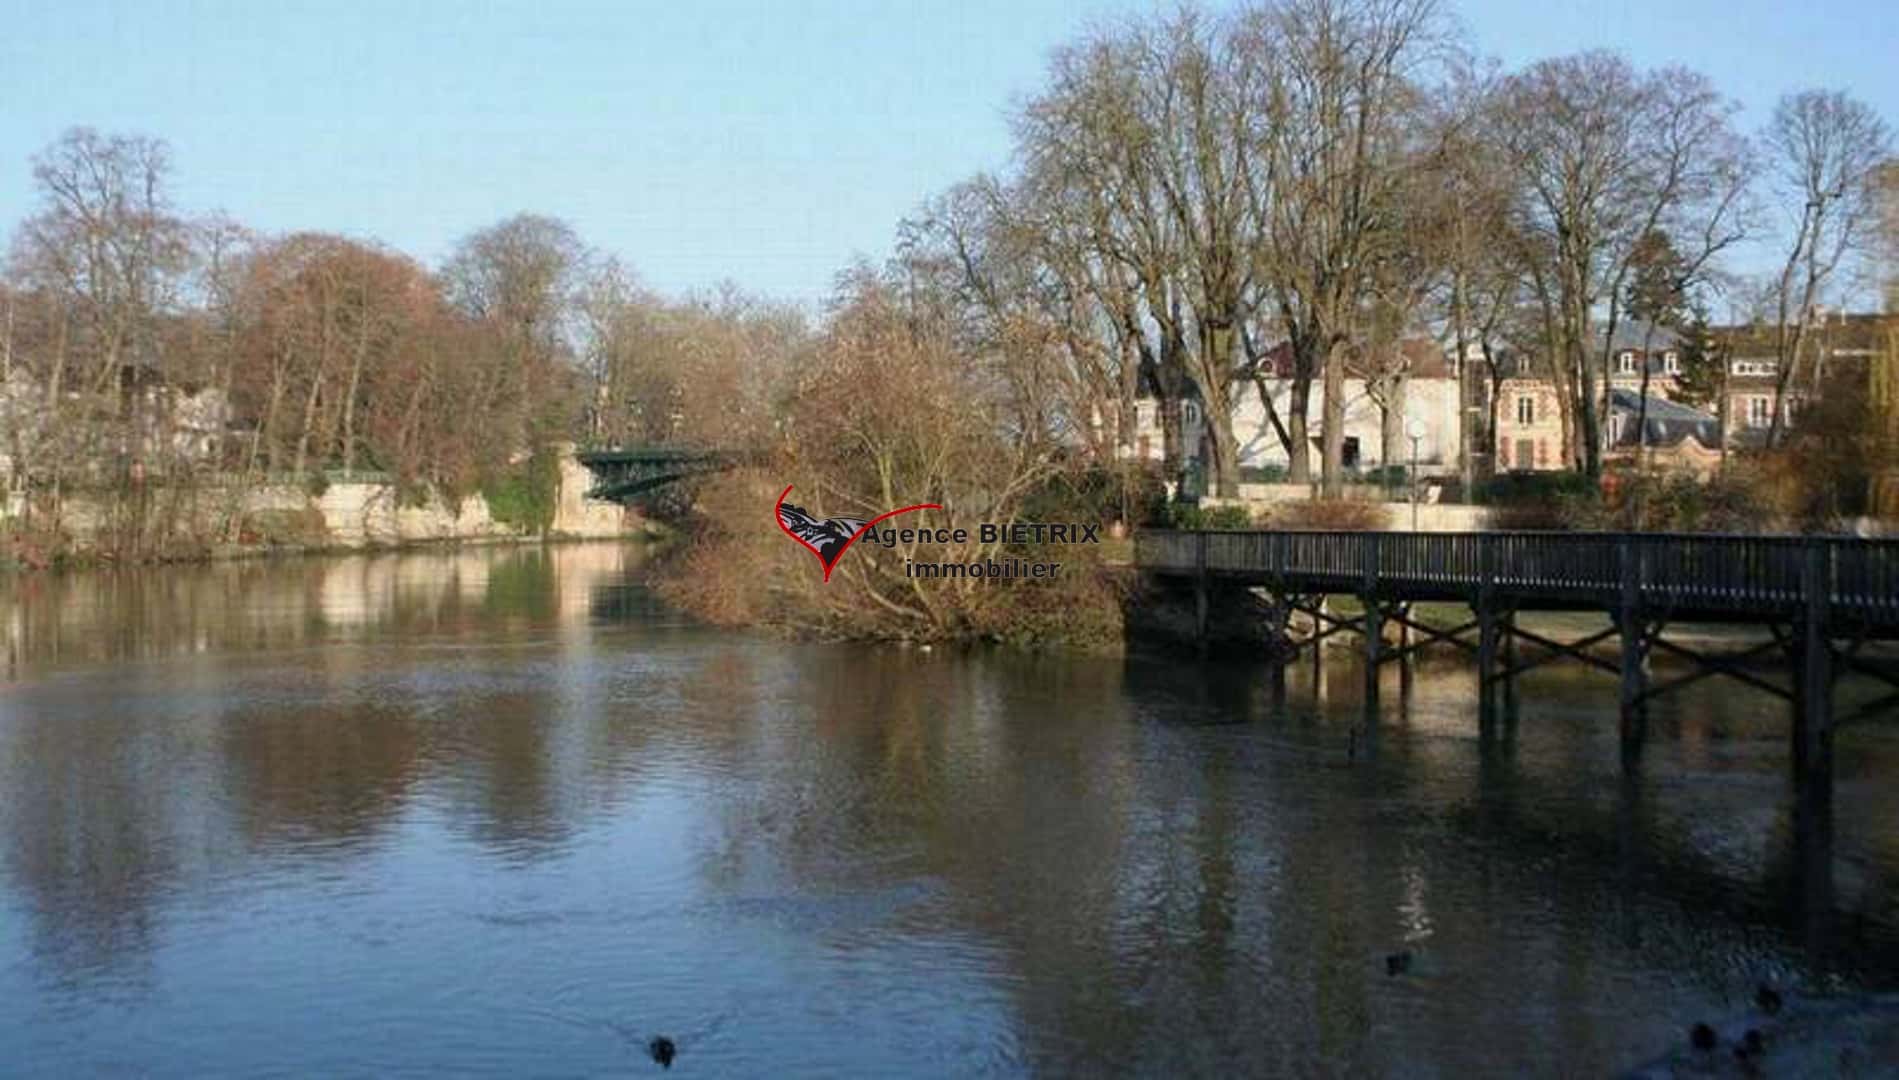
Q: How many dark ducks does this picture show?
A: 5